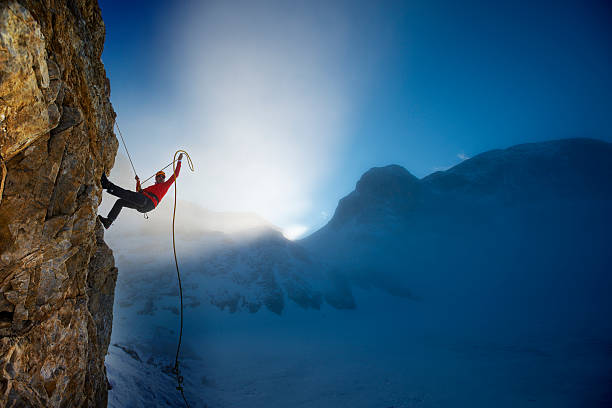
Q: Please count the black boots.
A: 2